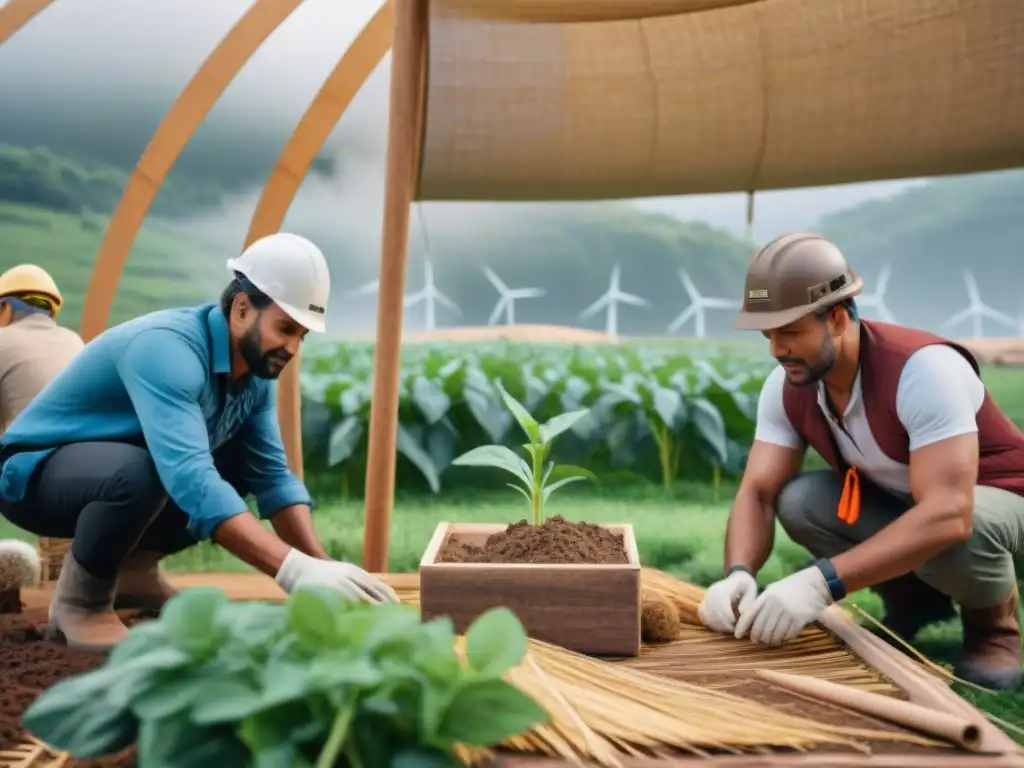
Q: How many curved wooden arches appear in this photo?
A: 3